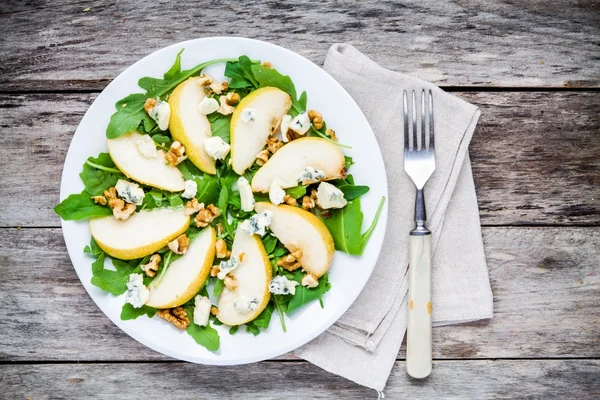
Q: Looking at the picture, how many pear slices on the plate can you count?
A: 8